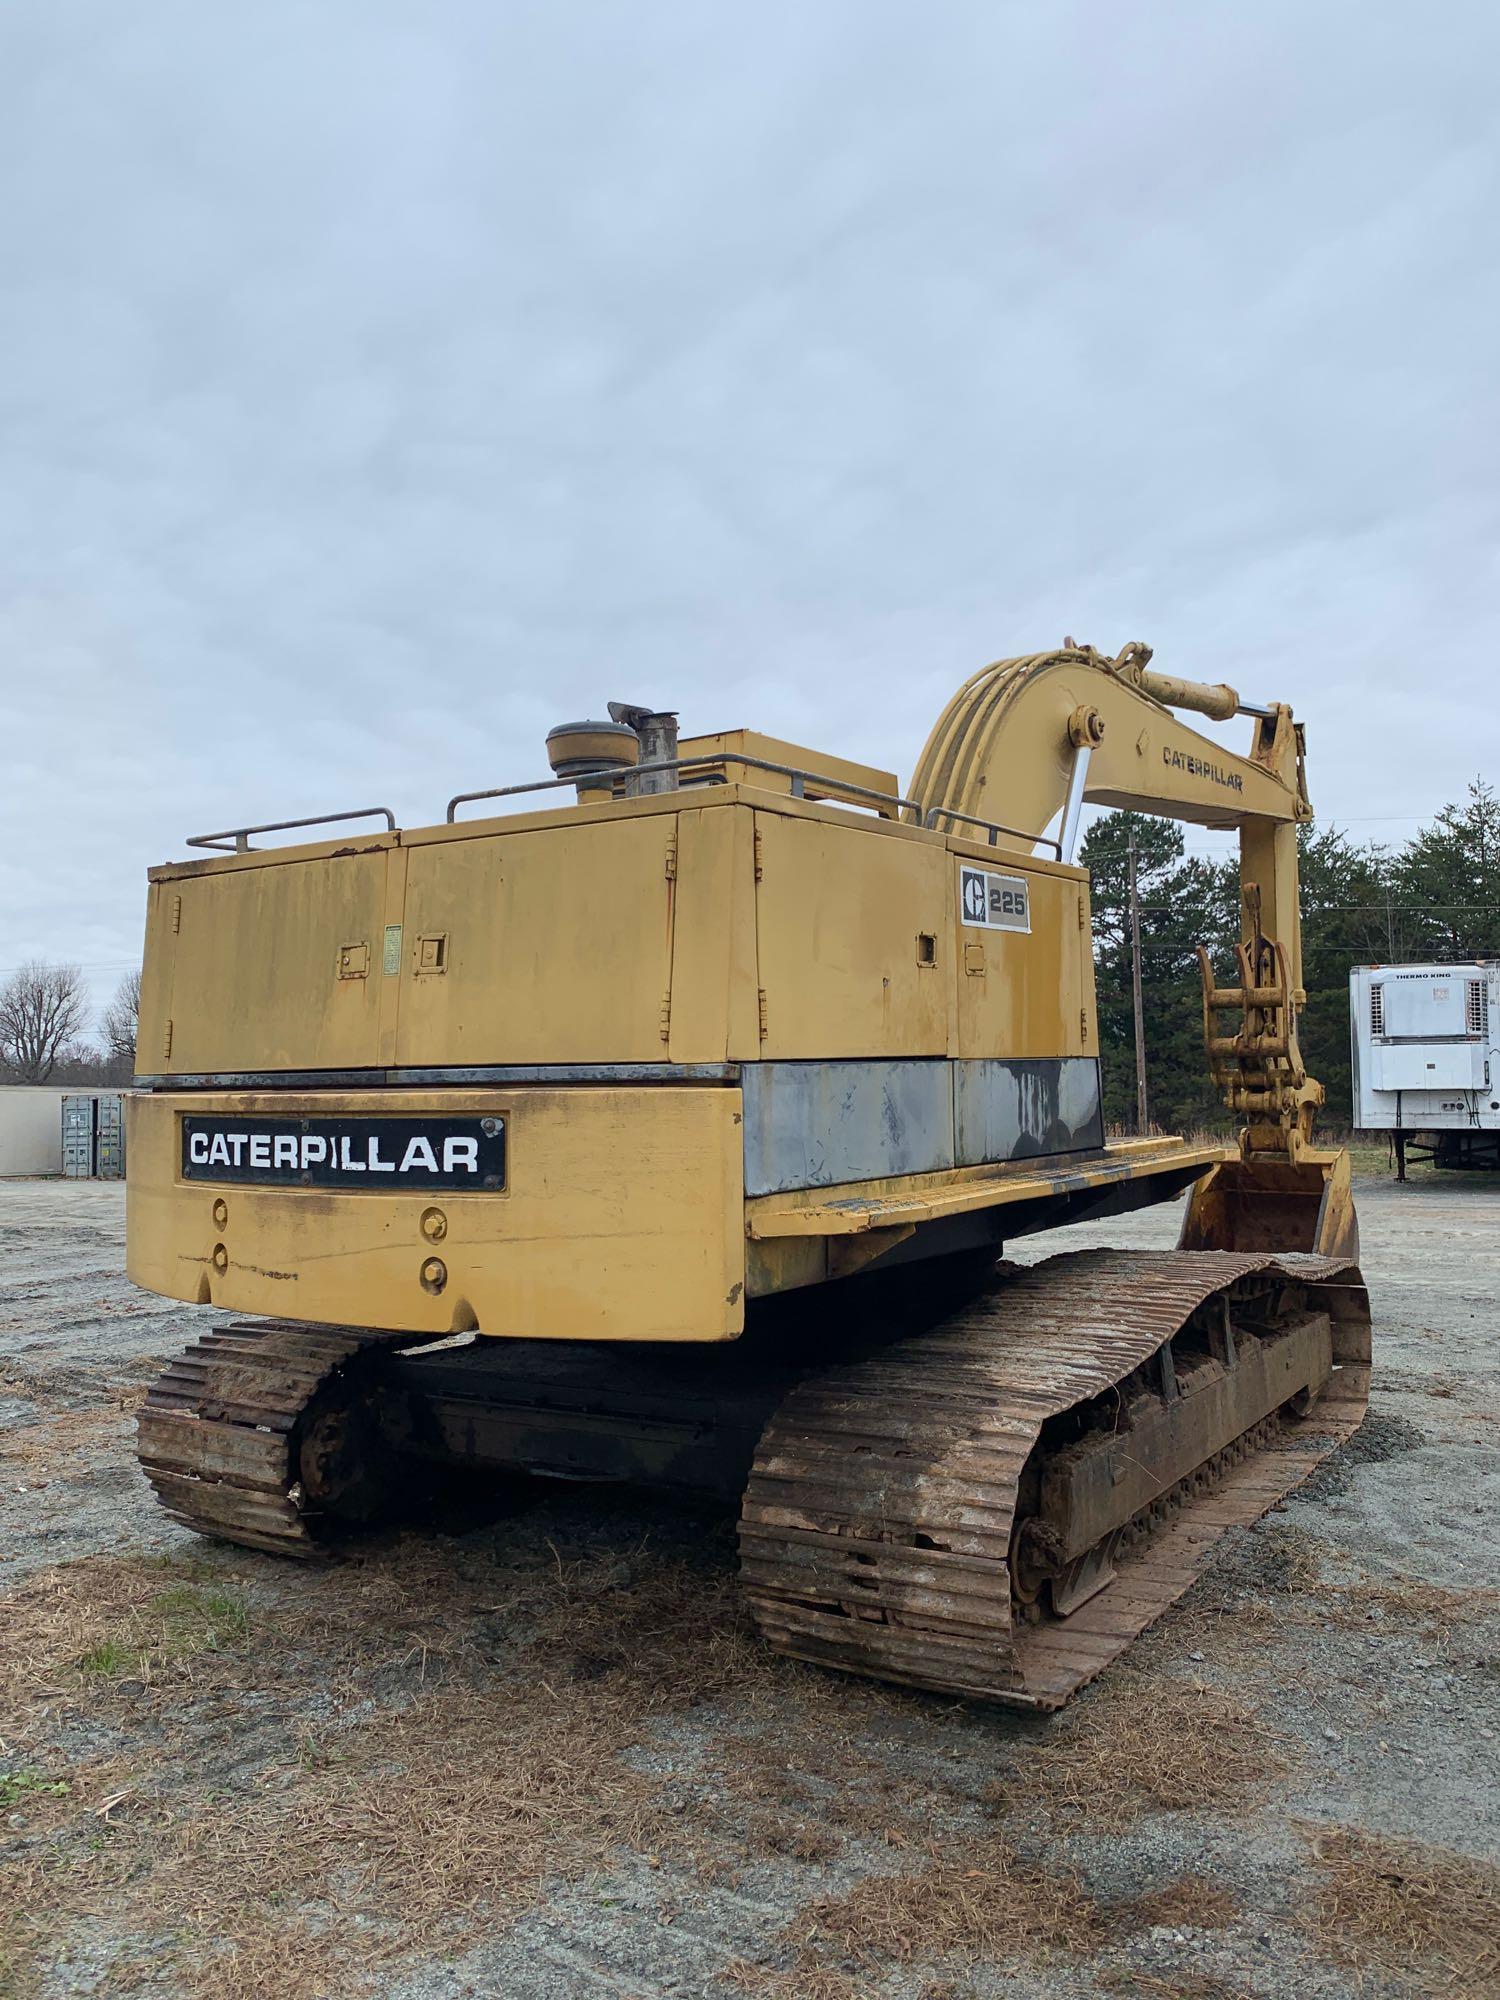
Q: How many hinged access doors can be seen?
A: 4